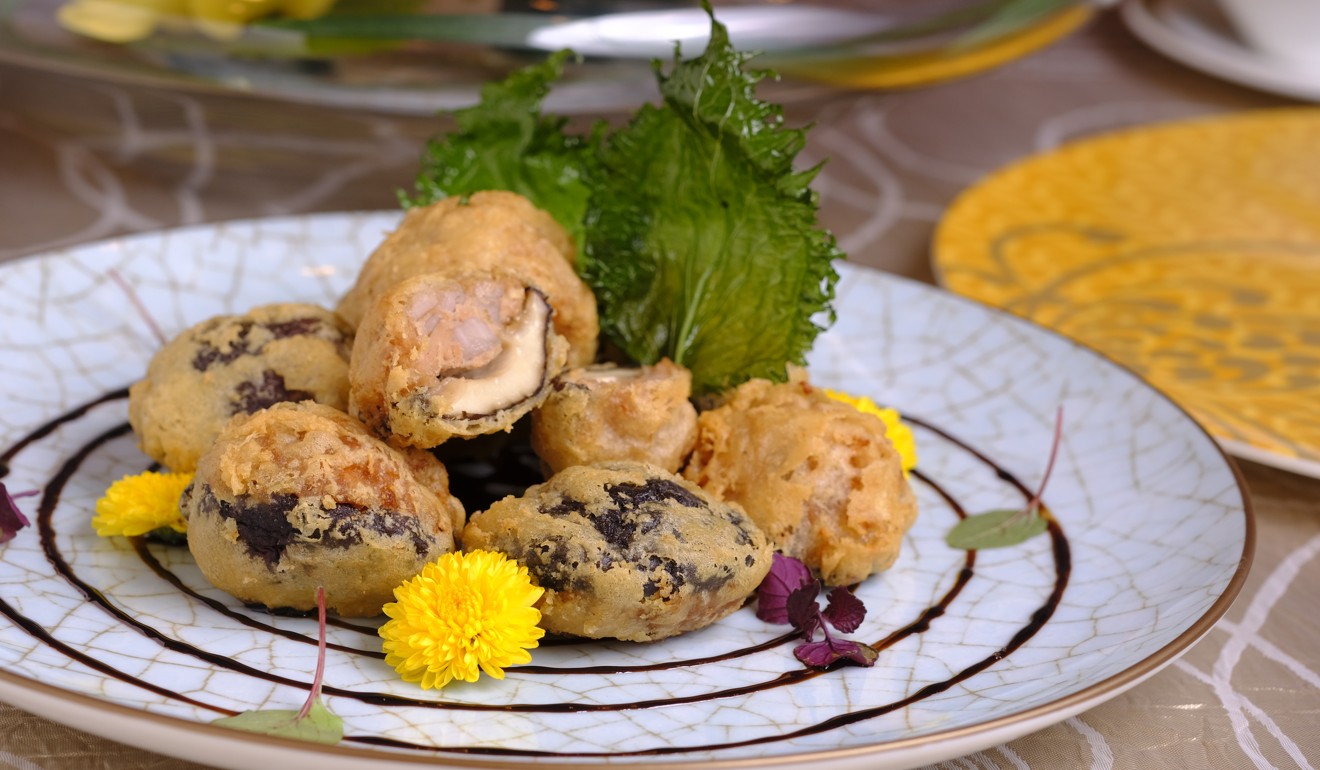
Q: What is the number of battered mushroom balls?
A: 7